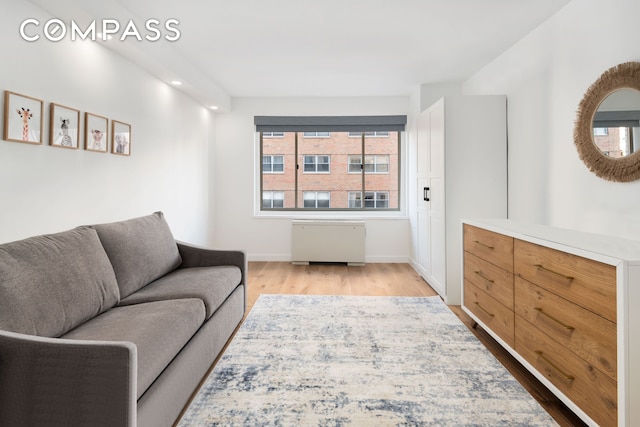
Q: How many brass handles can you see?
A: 6